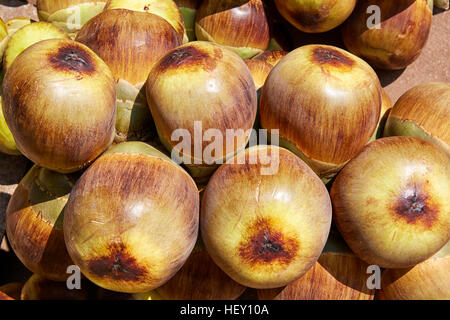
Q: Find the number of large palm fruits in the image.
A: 6